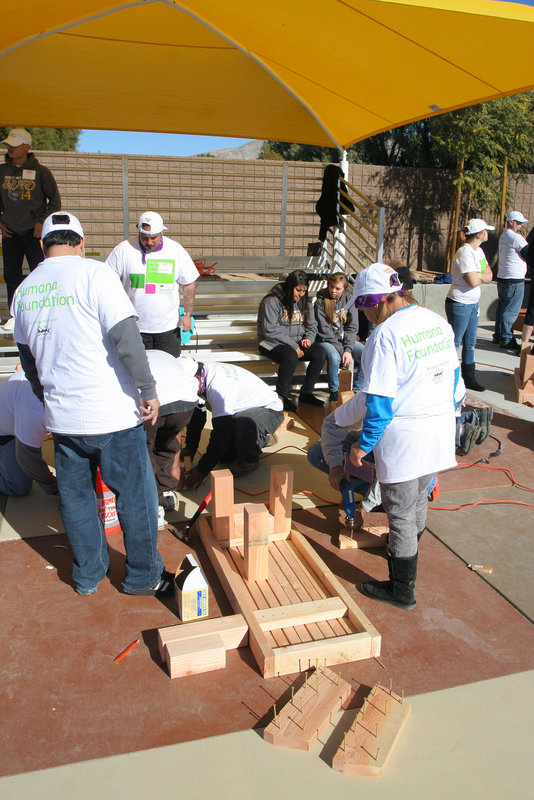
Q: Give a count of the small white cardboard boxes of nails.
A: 1